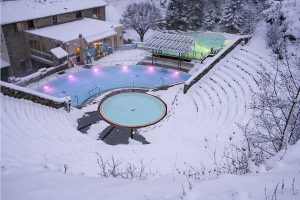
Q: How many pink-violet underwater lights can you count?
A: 6